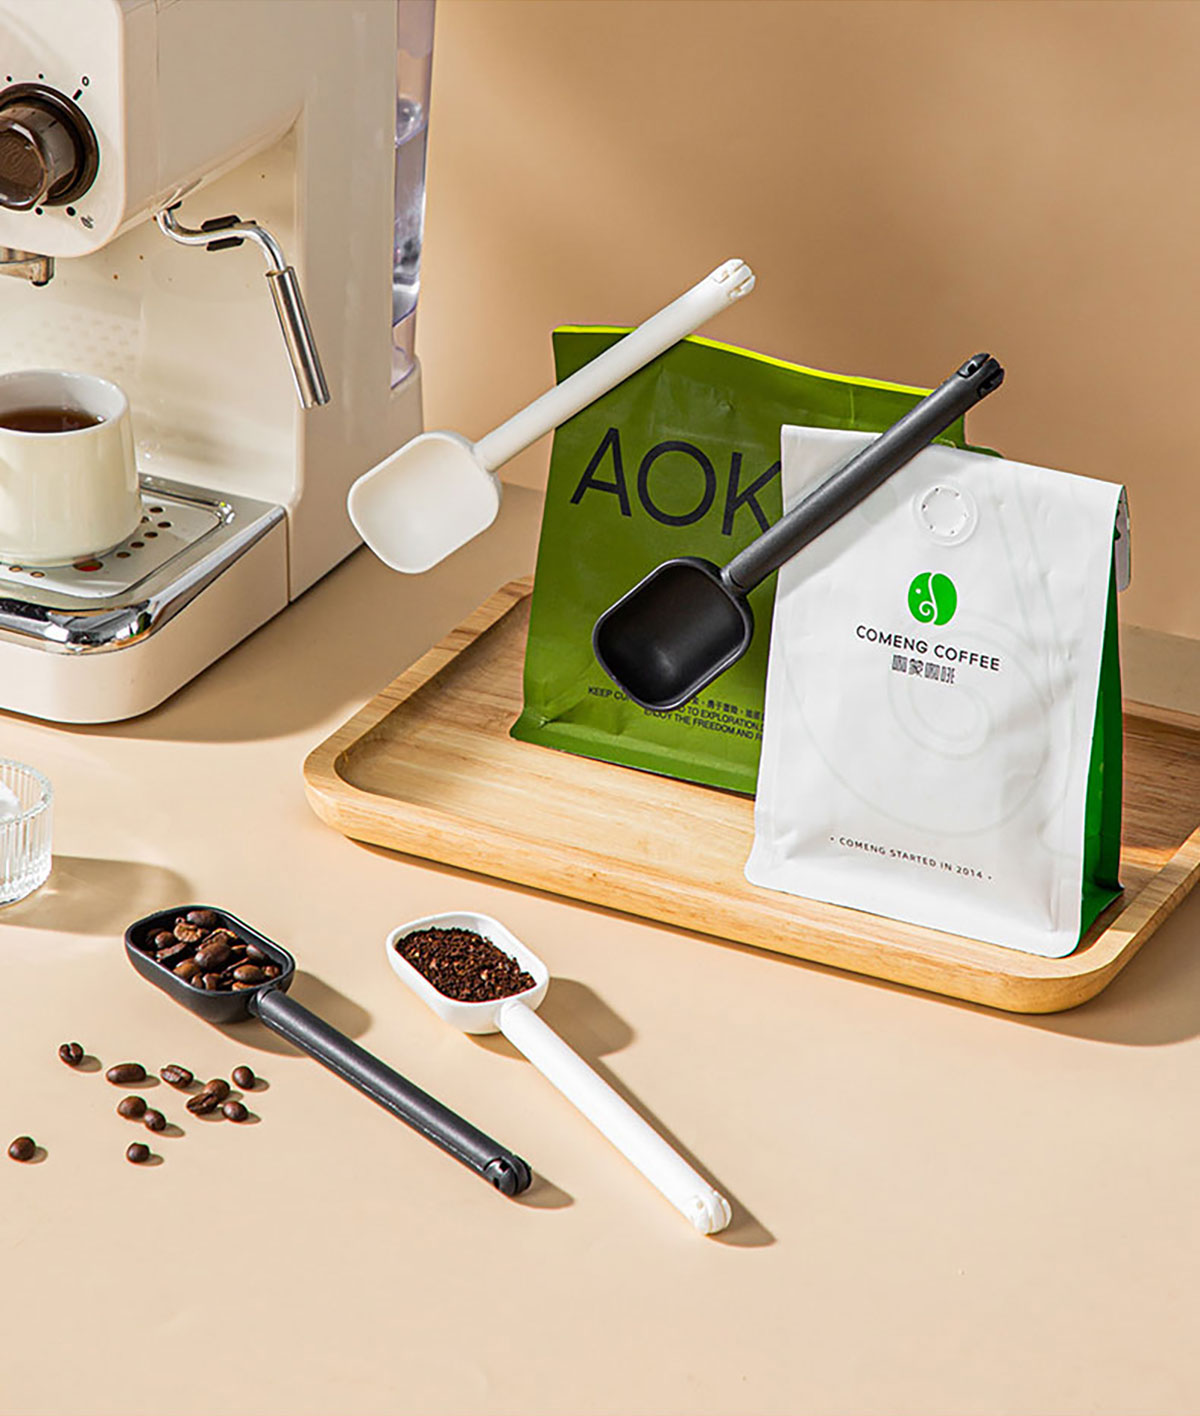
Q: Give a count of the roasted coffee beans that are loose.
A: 11